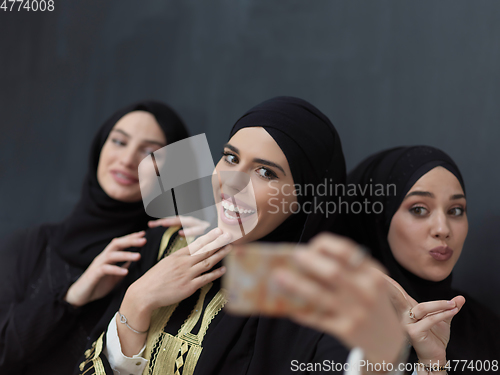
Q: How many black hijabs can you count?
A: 3